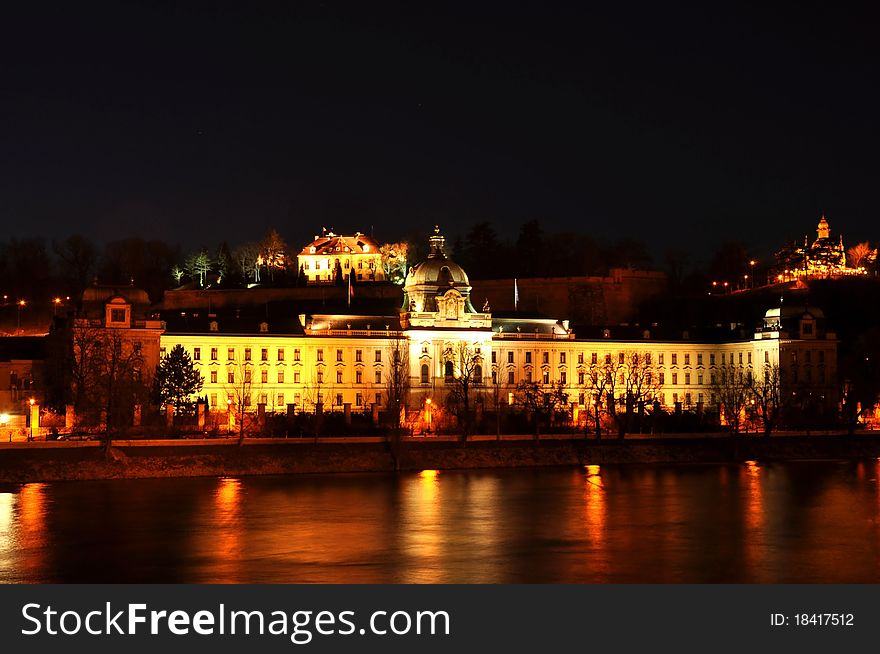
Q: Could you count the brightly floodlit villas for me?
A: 1